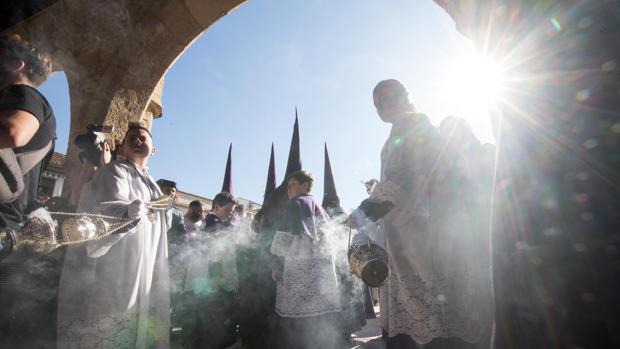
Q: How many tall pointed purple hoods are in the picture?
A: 4